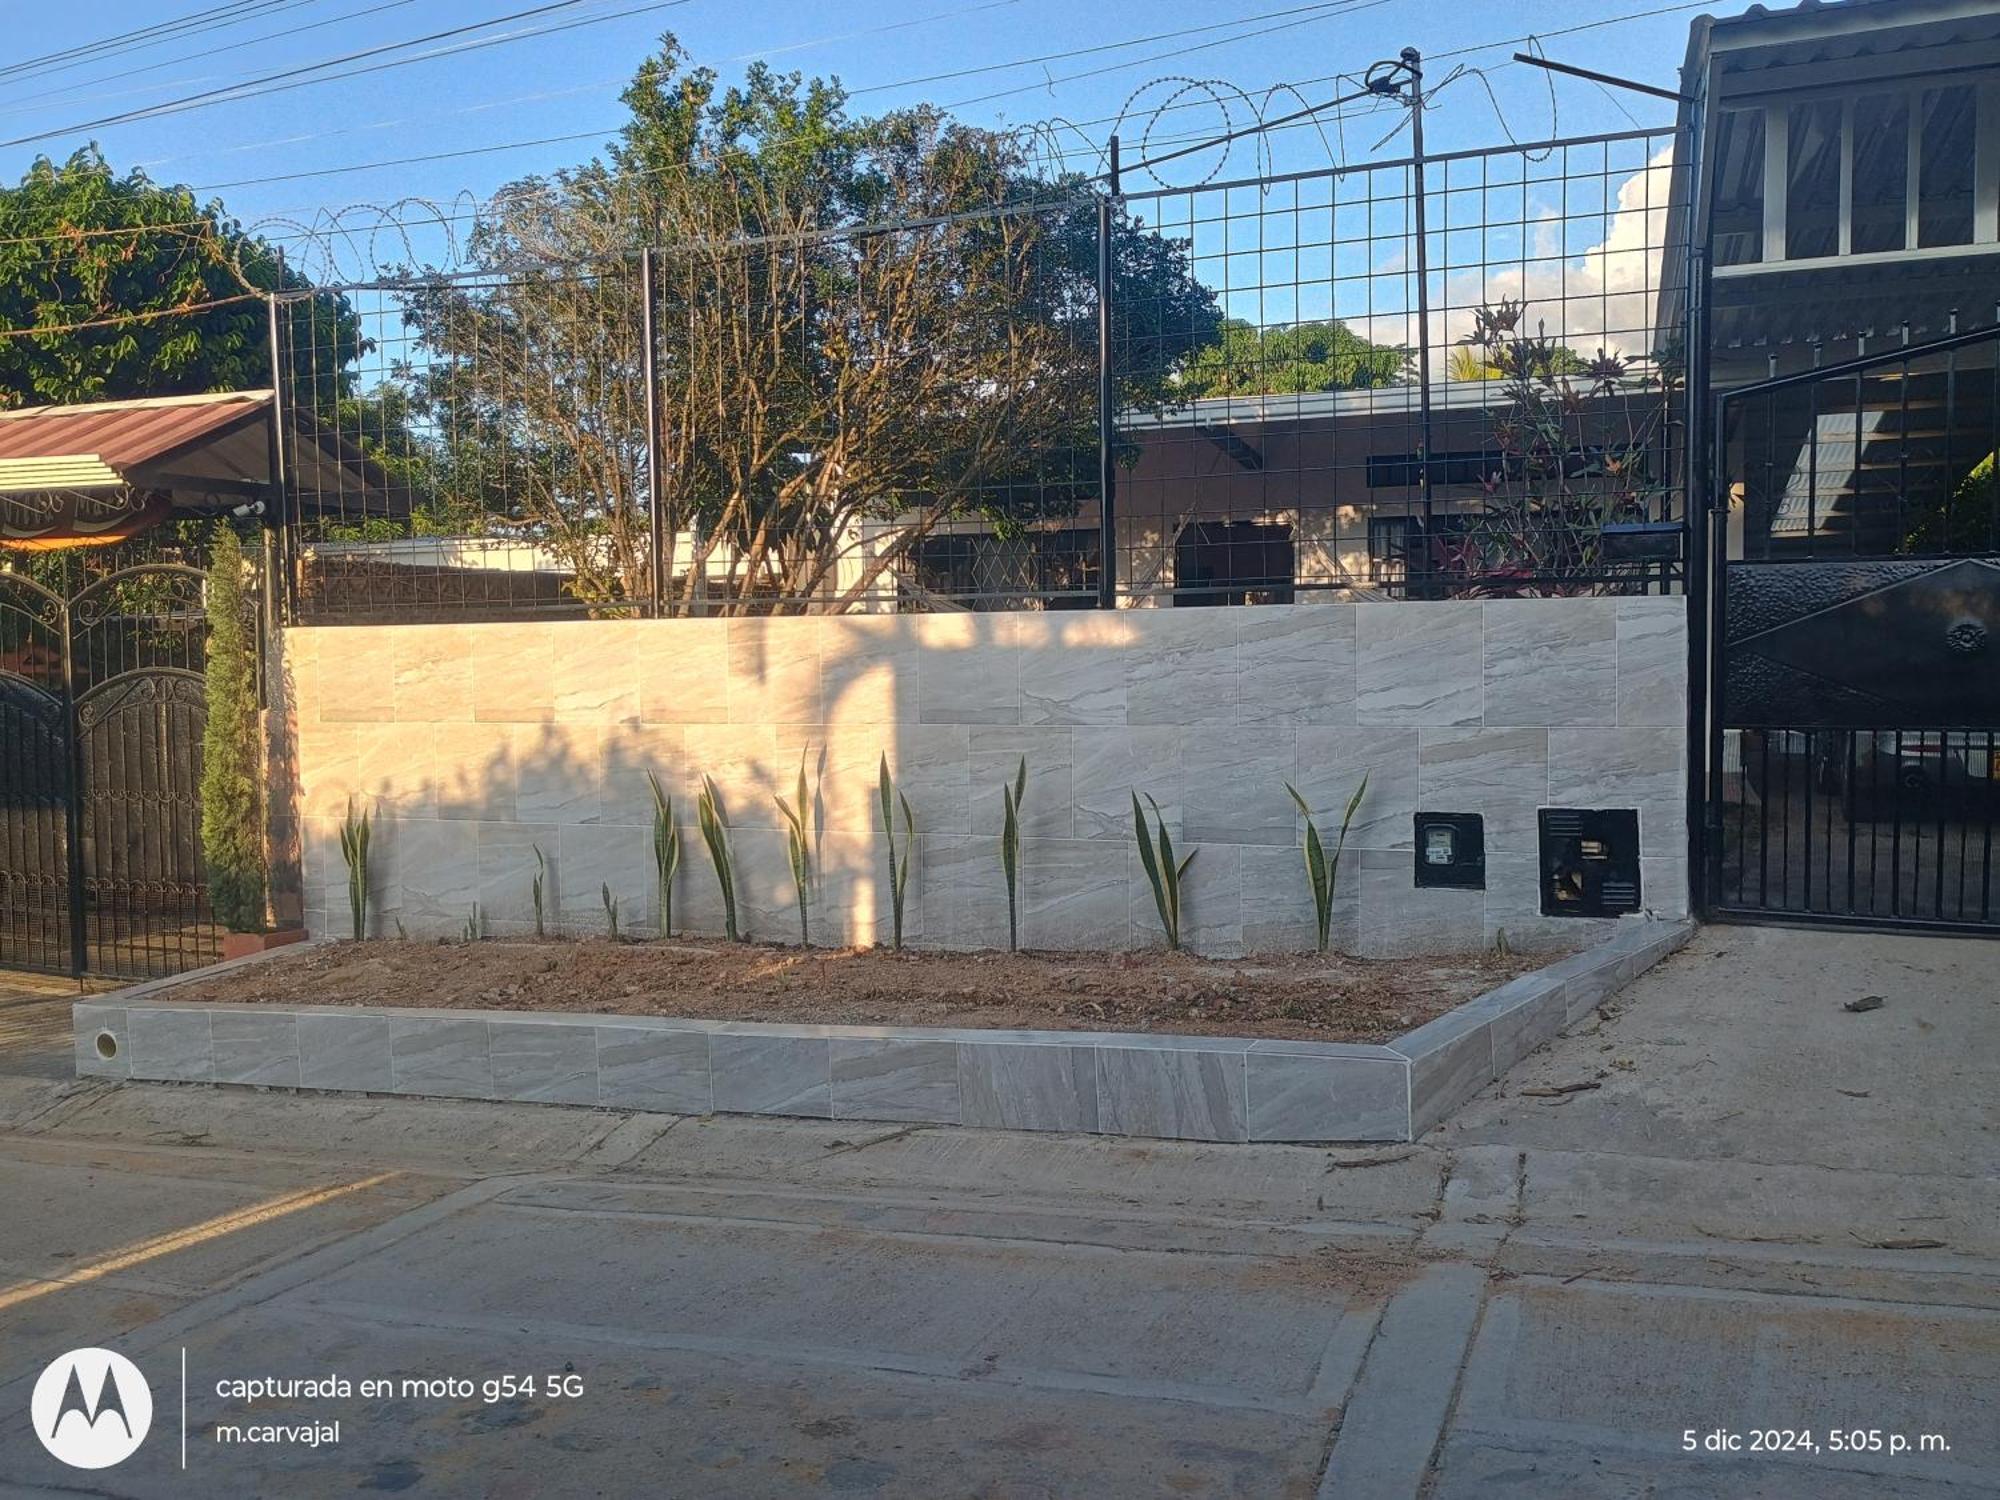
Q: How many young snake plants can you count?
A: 13